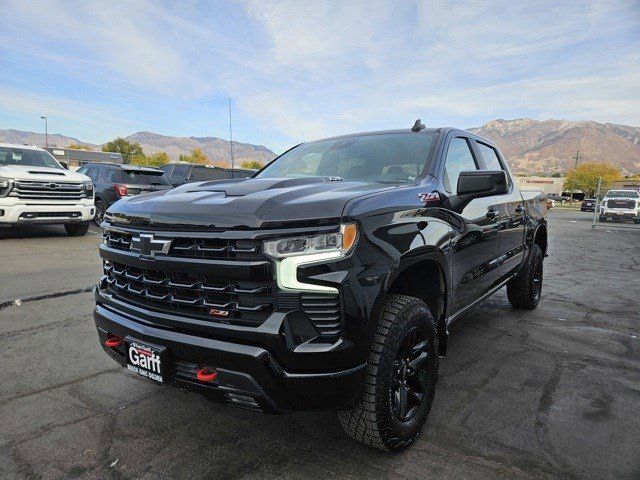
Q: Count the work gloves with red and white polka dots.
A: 0